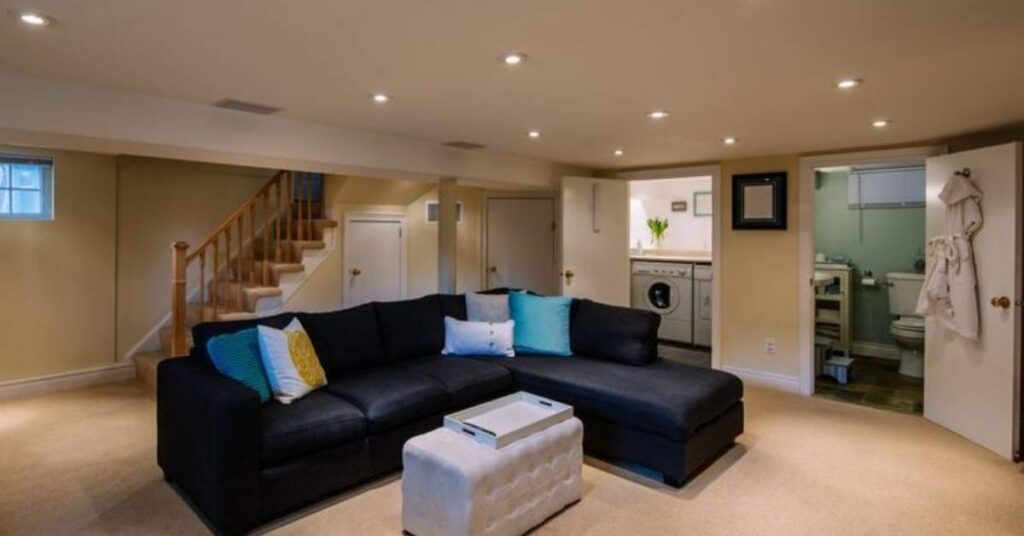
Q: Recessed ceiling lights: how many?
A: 9